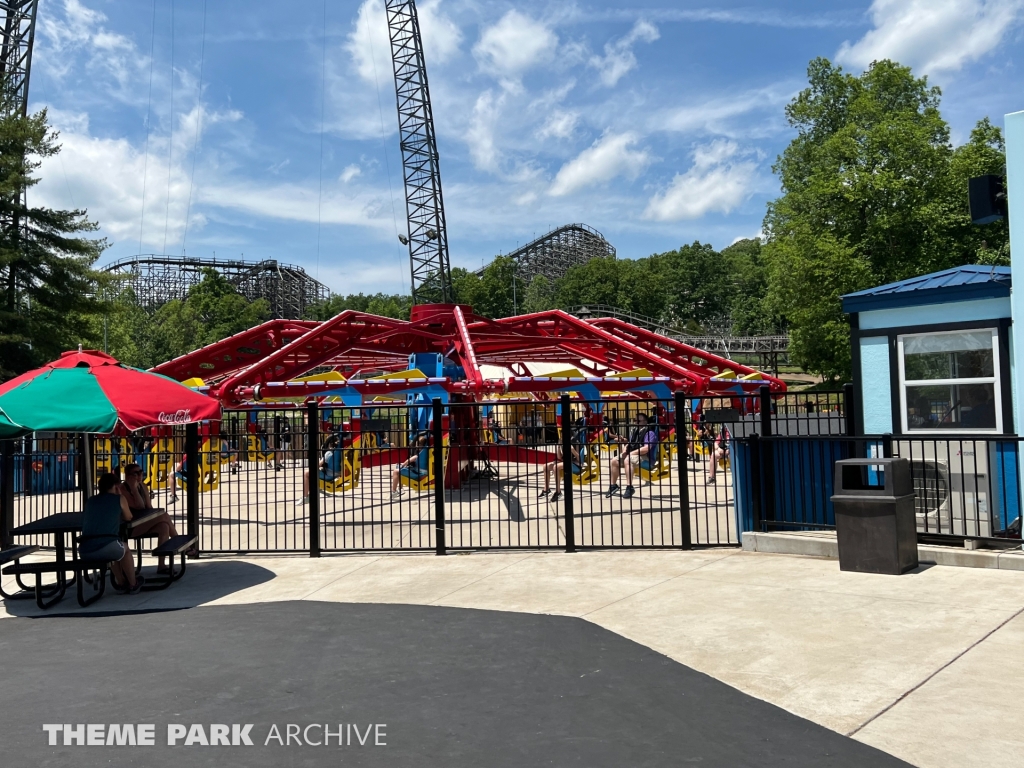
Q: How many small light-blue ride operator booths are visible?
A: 1